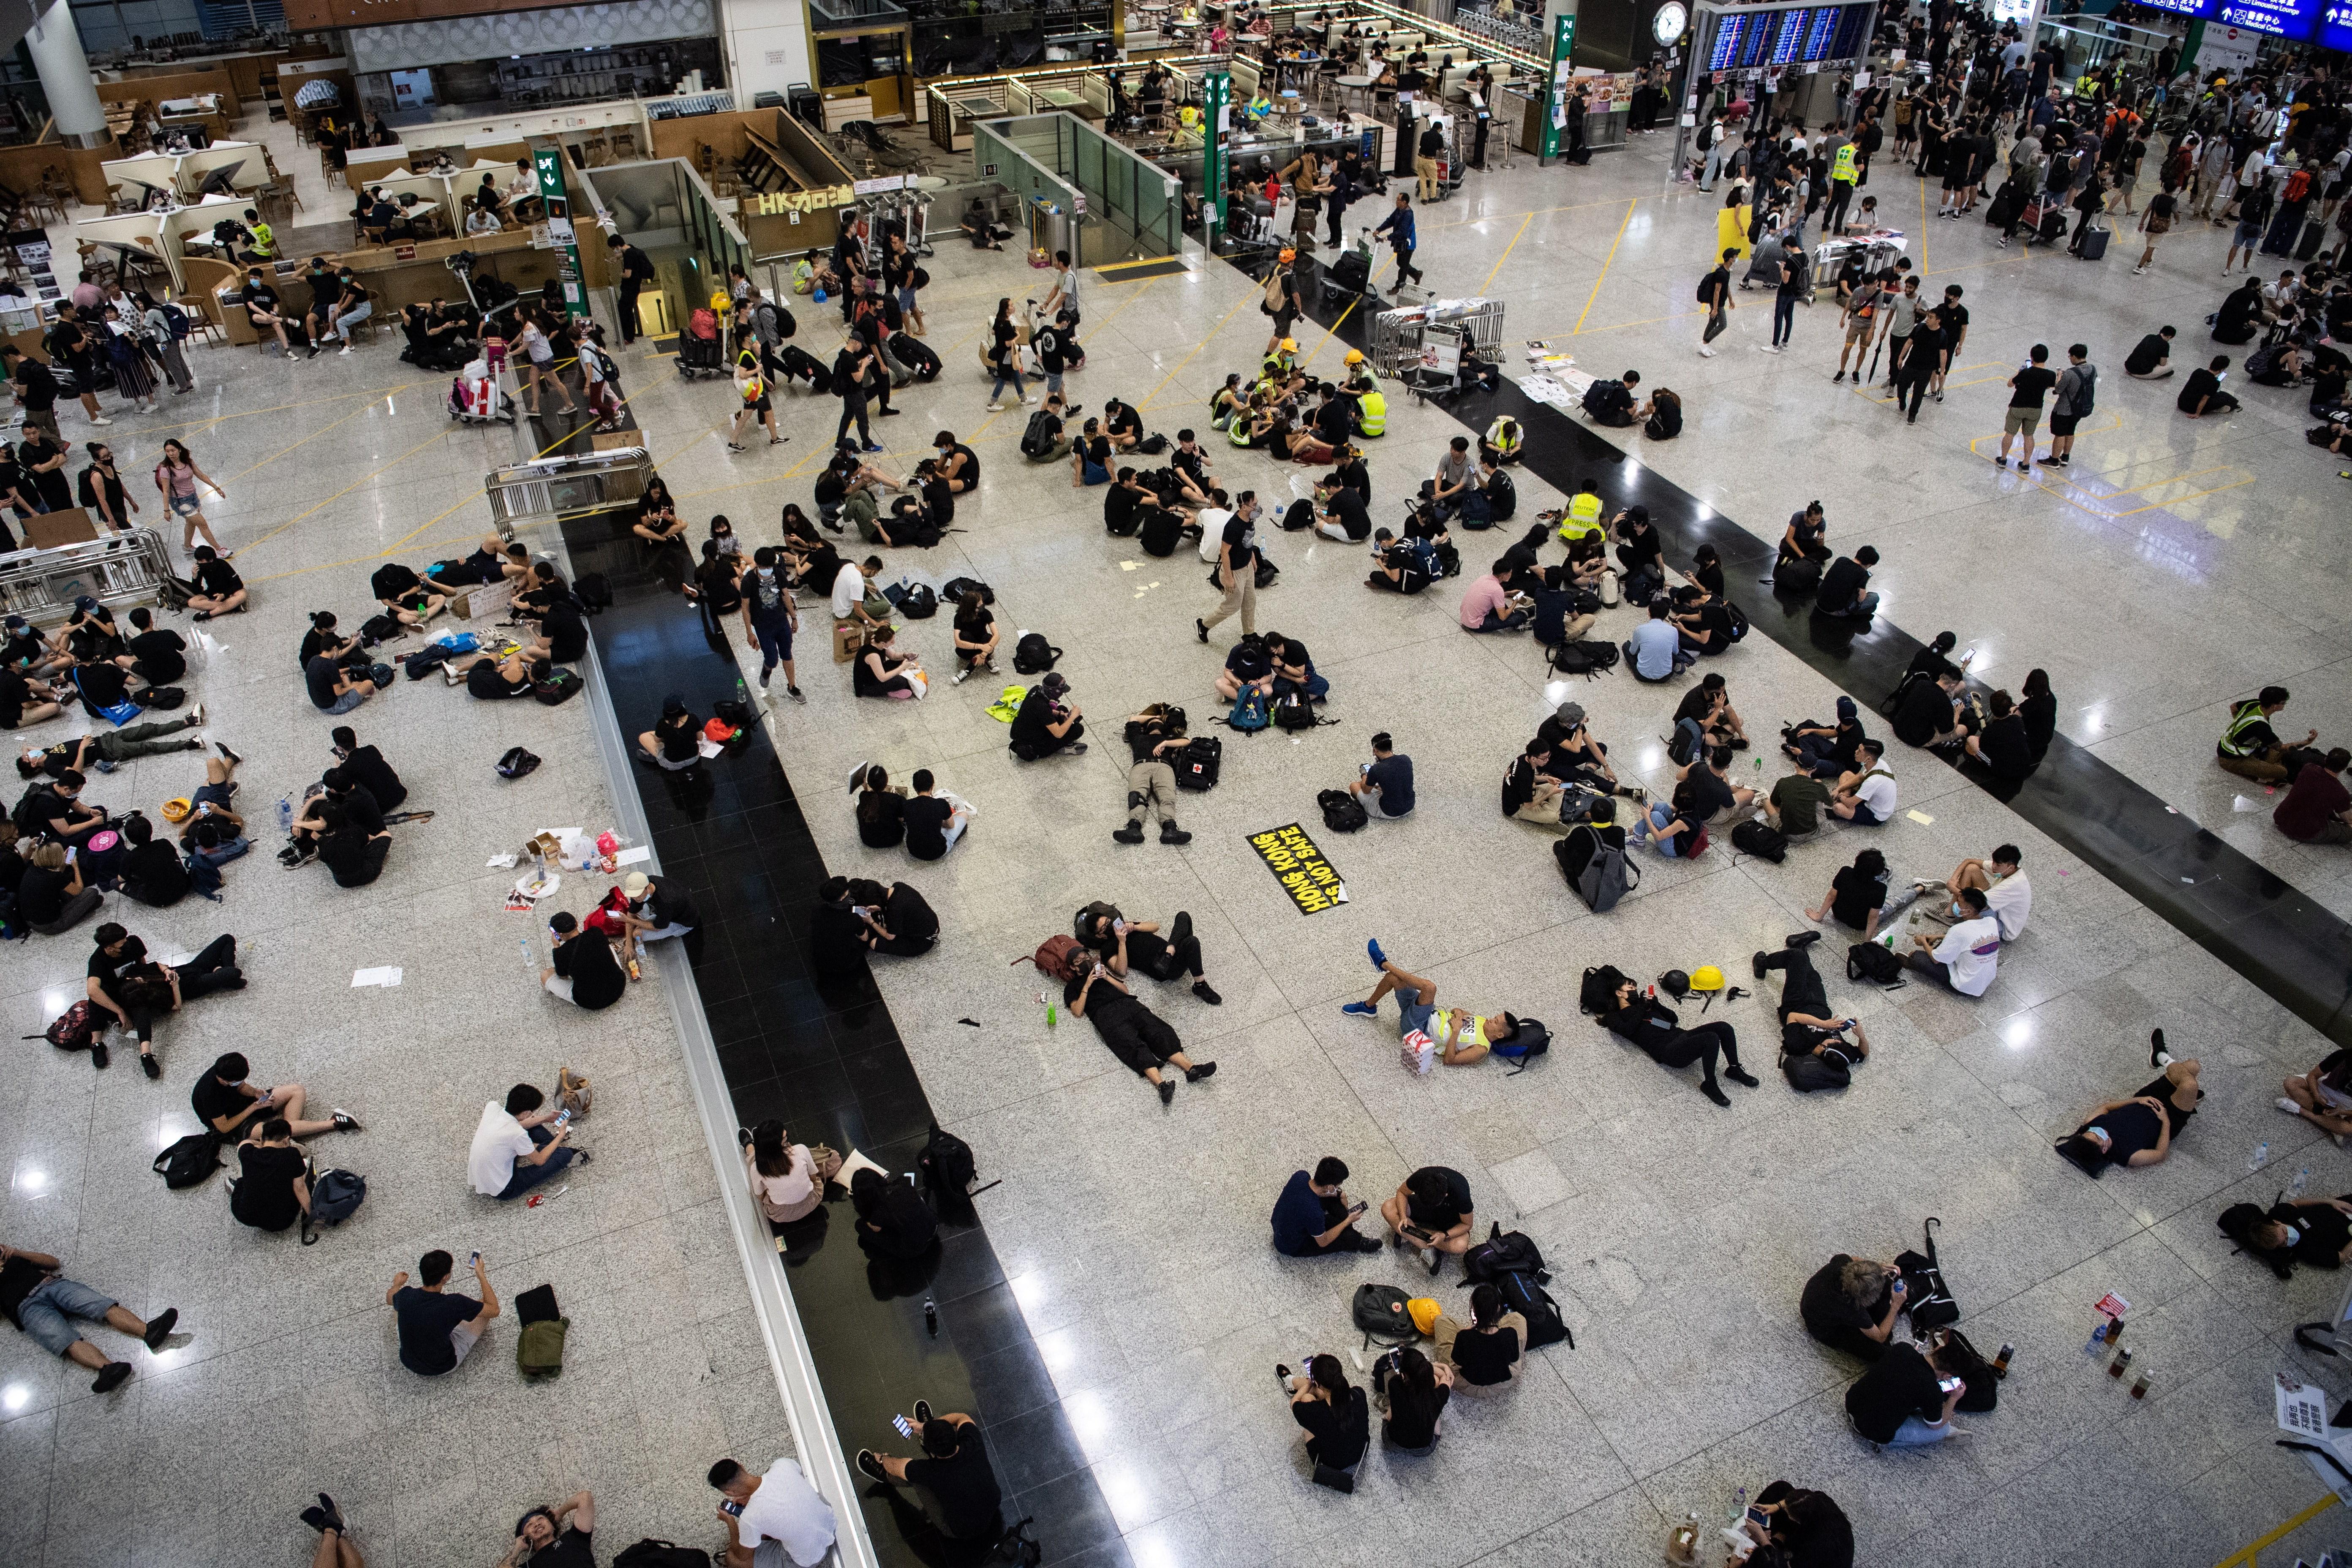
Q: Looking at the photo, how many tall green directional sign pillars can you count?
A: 3